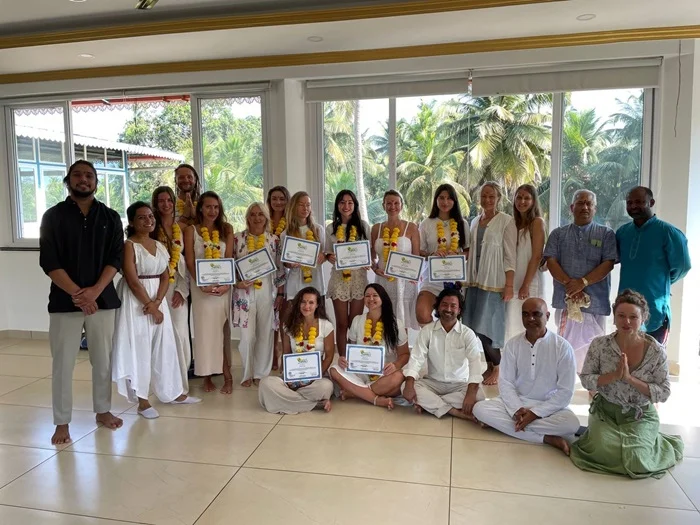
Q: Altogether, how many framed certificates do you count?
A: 8